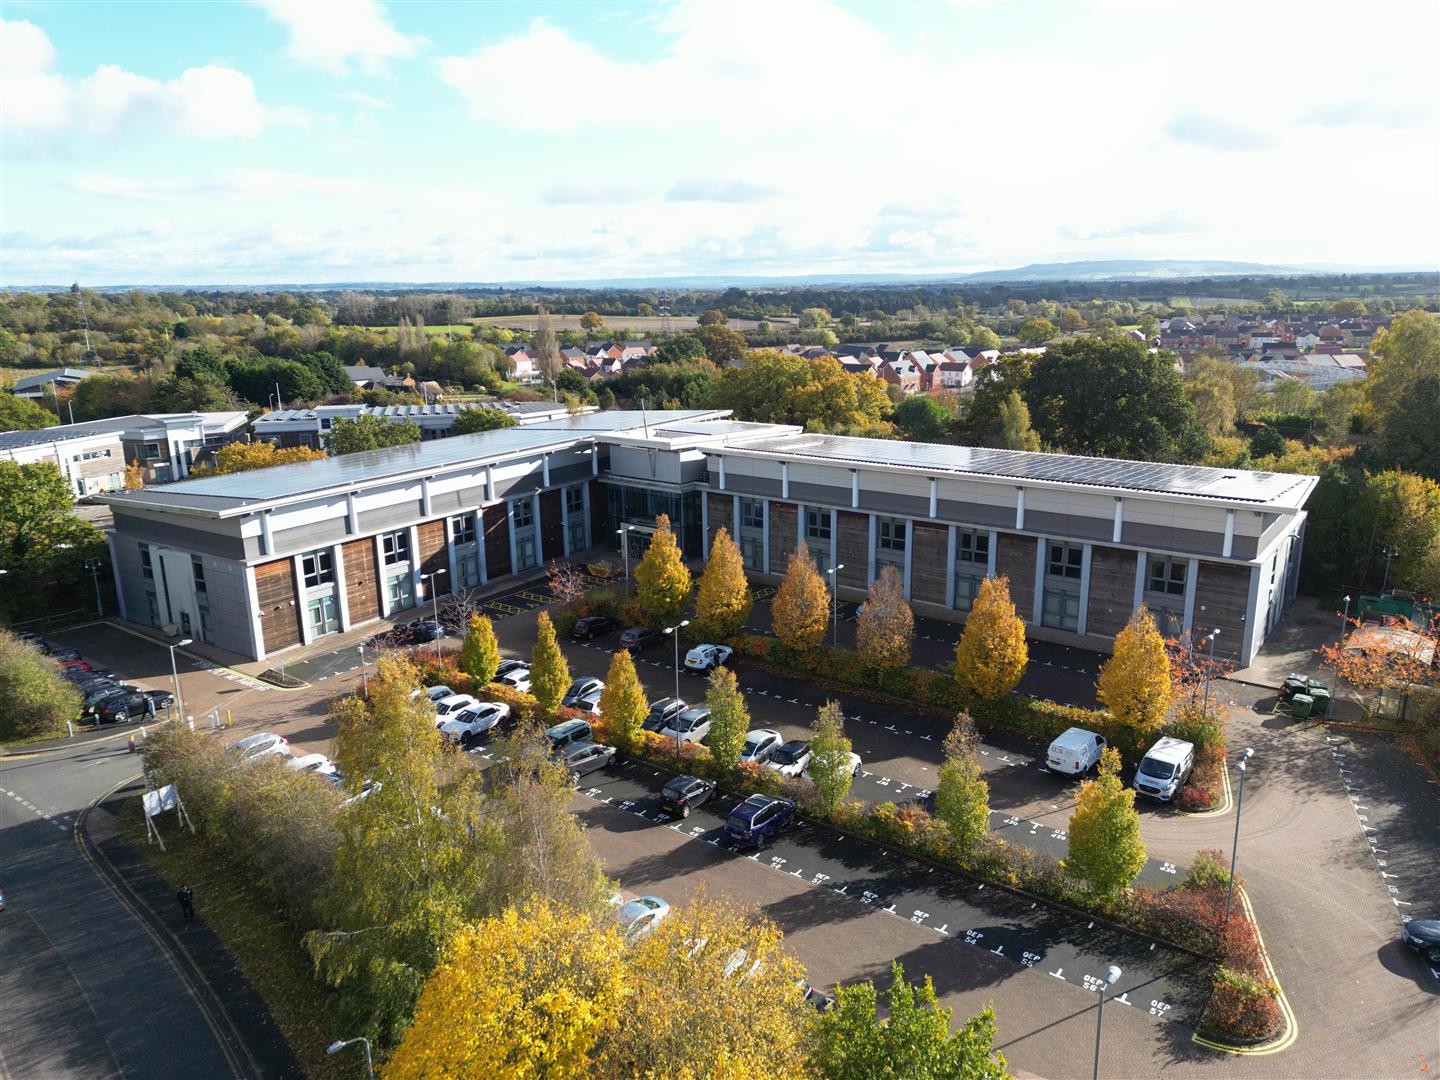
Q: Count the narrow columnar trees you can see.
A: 13